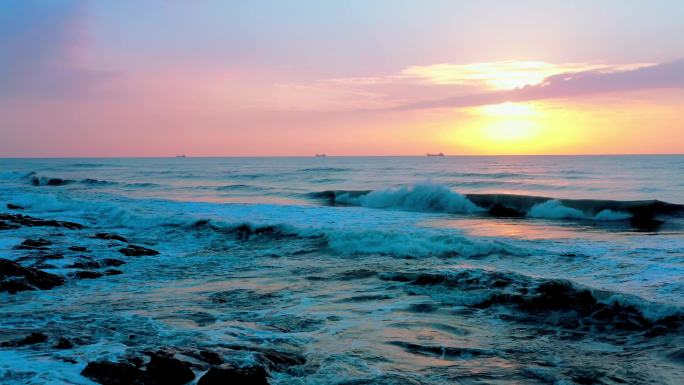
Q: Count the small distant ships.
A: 3